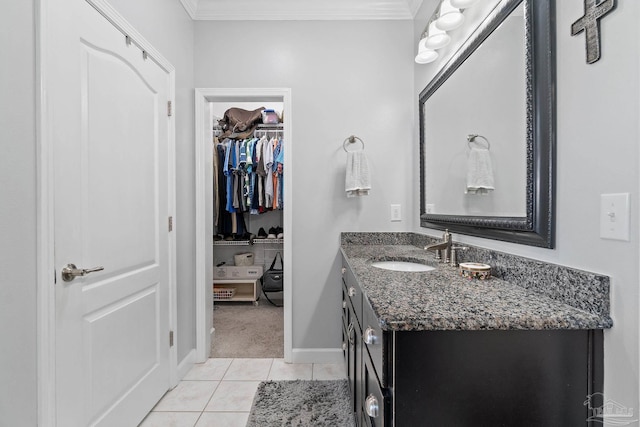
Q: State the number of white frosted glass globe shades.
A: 4